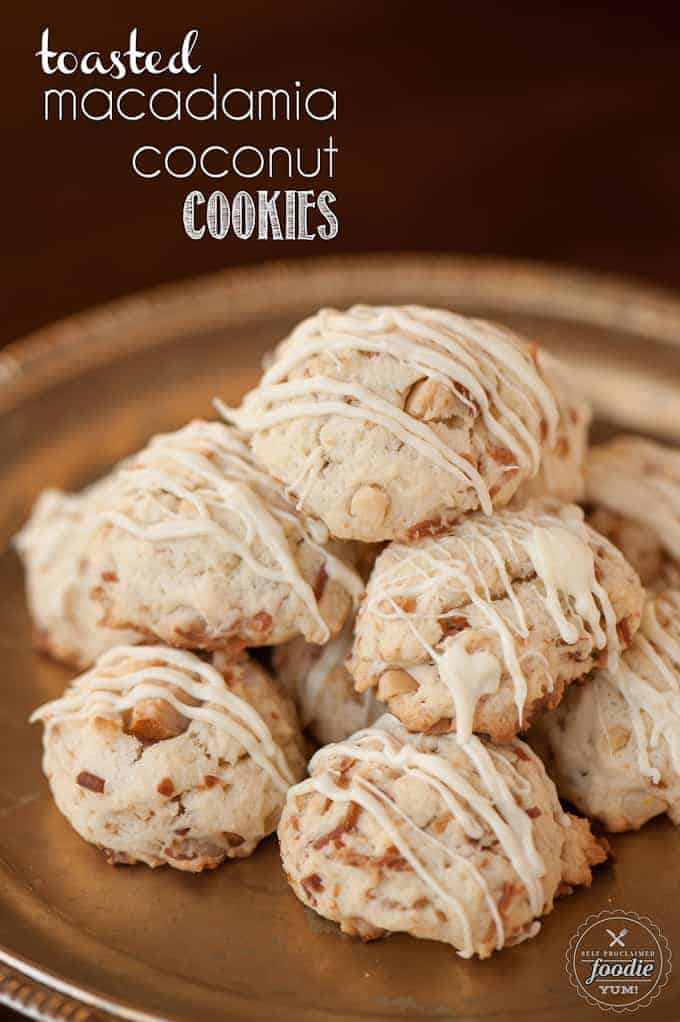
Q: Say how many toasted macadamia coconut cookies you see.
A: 9